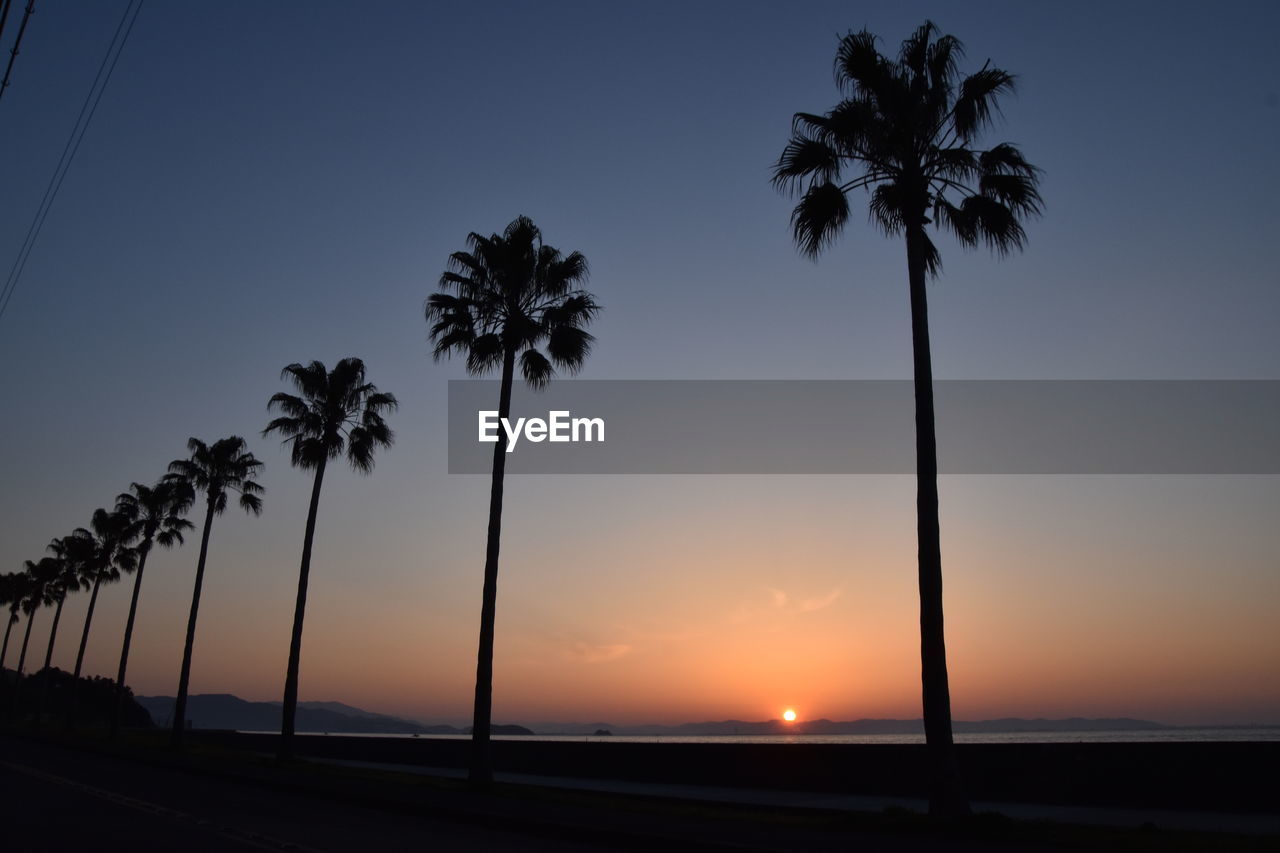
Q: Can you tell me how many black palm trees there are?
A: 9